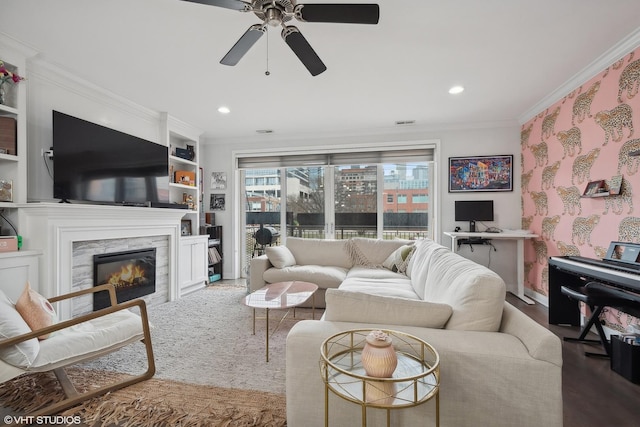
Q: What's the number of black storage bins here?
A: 1